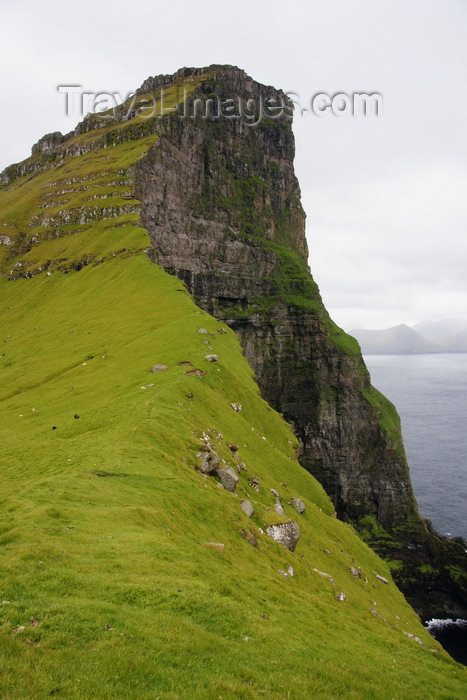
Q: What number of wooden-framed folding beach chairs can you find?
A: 0